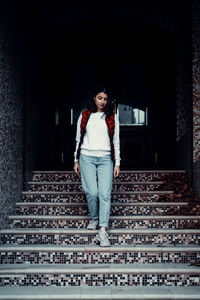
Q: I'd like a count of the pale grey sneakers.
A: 2